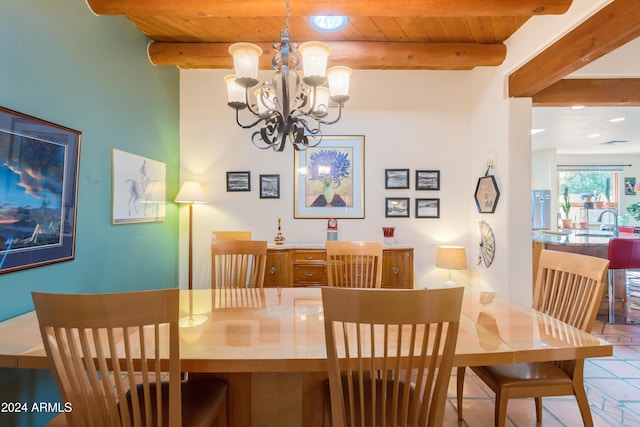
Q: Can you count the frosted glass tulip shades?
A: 6